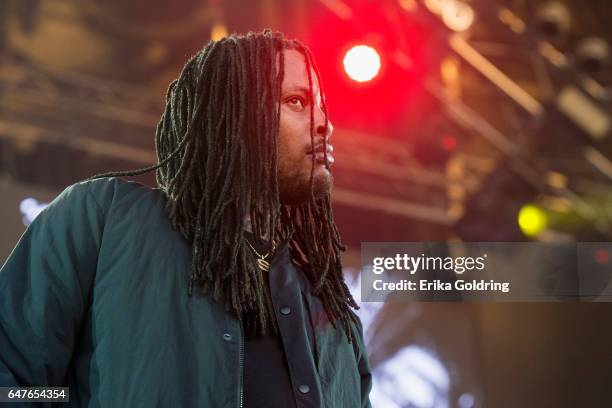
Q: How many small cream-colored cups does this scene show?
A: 0